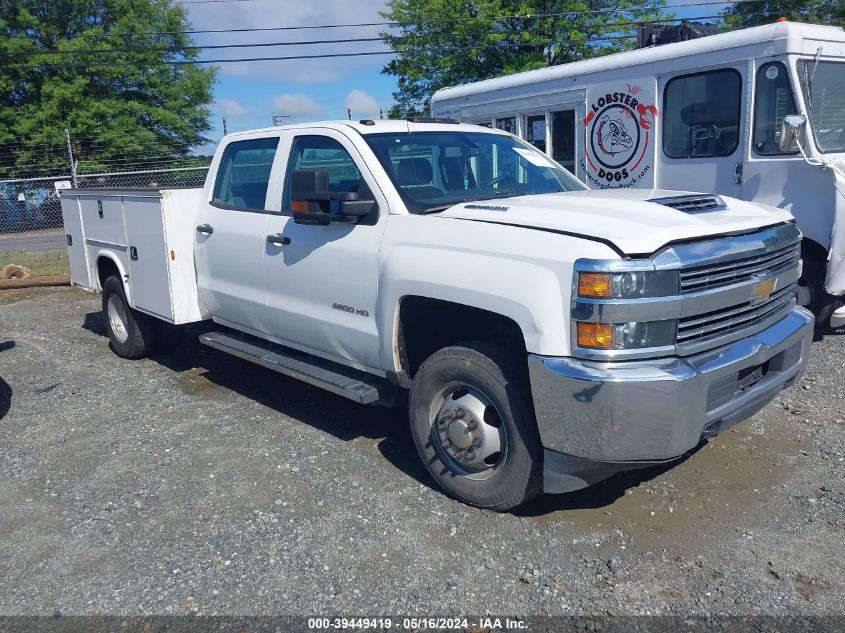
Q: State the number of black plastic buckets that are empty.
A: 0